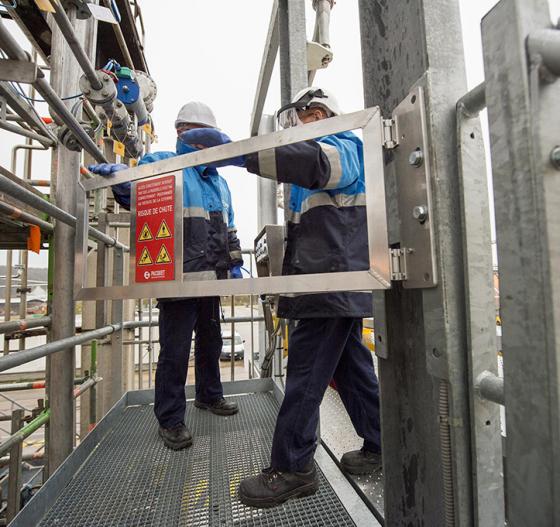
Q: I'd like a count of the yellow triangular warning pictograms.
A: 4